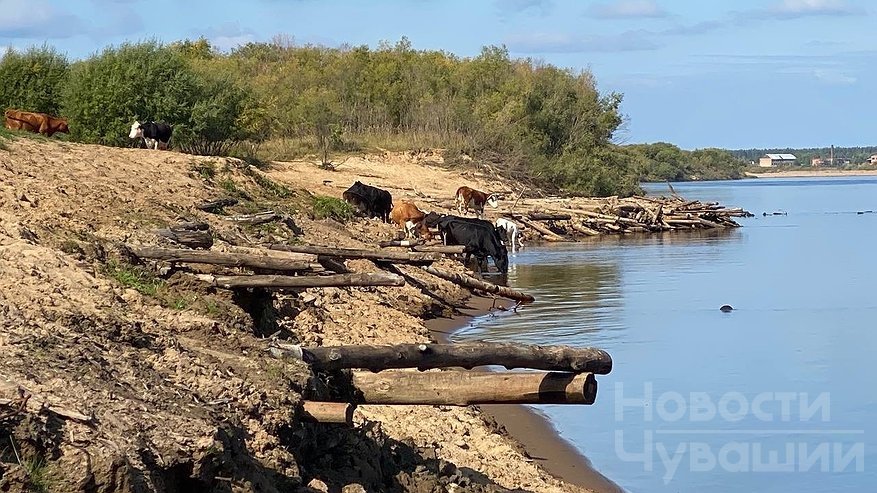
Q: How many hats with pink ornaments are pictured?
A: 0